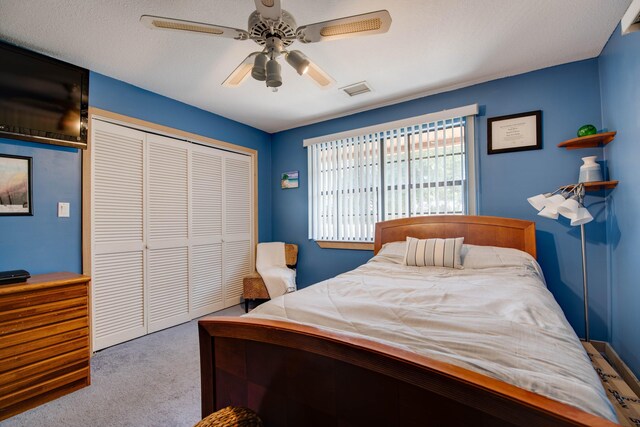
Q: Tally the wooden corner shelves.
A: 2